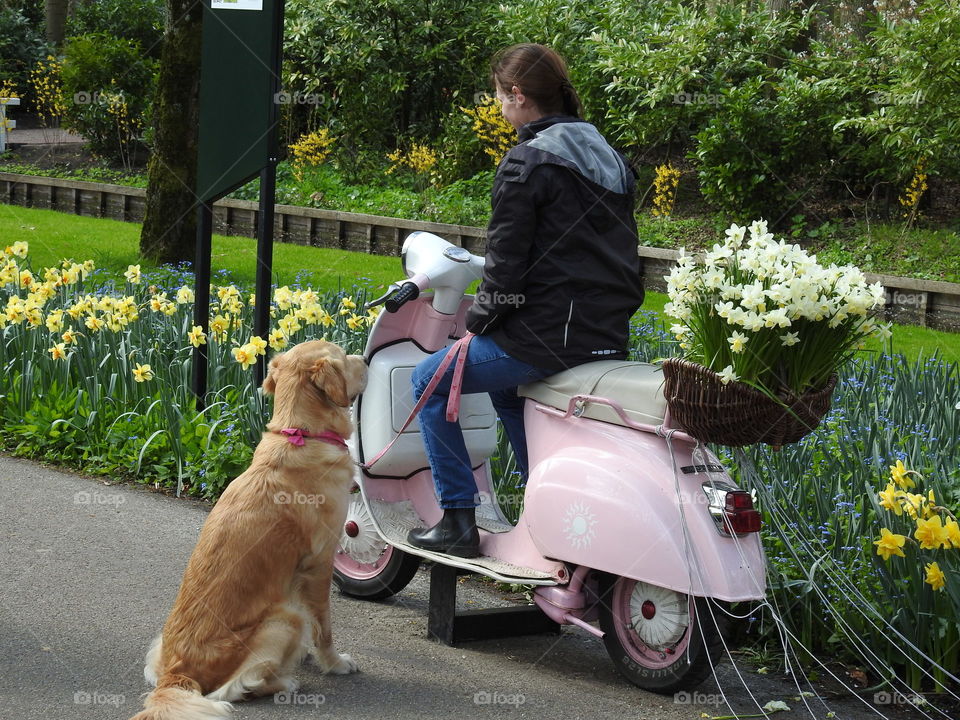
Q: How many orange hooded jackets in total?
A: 0